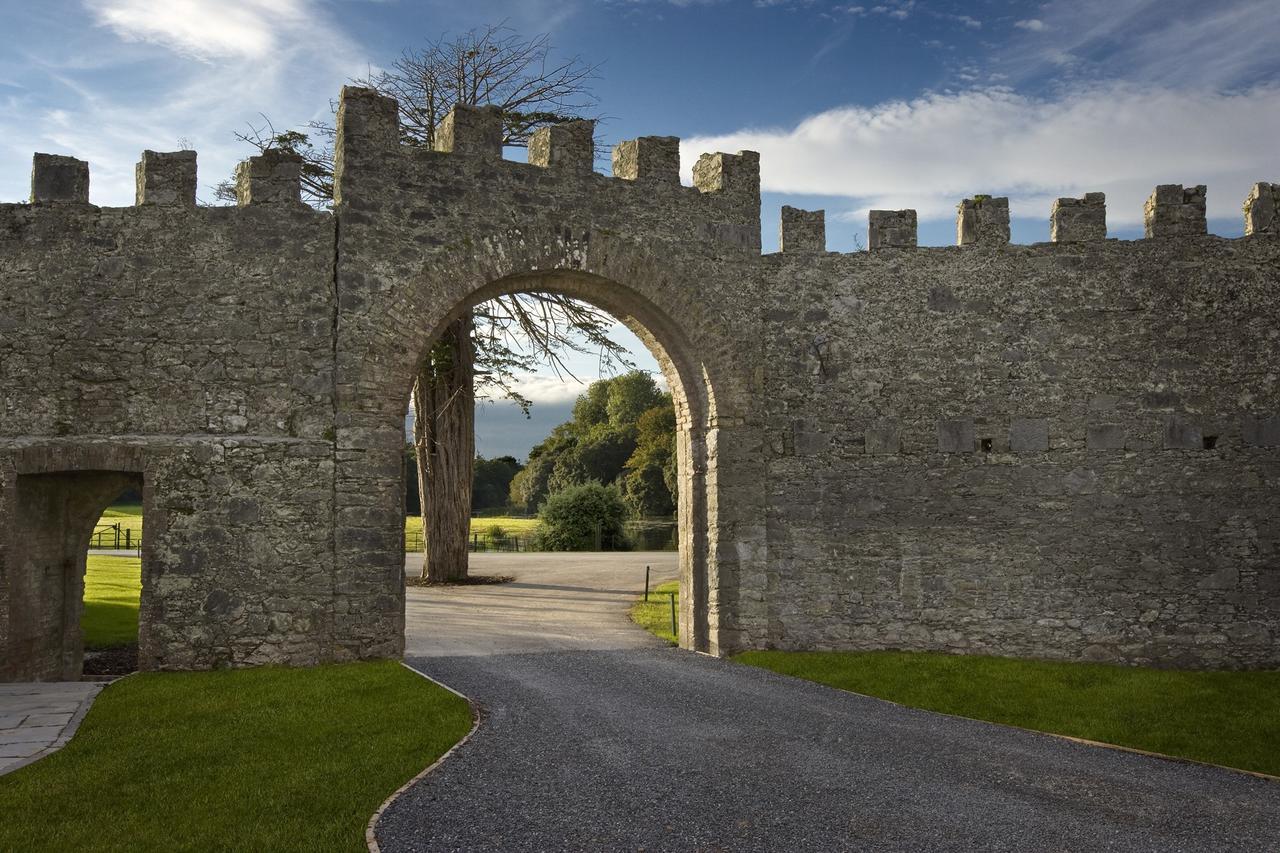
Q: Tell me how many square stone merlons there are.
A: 14